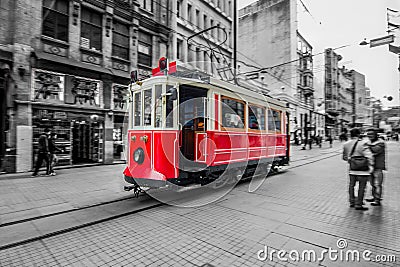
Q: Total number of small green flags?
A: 0